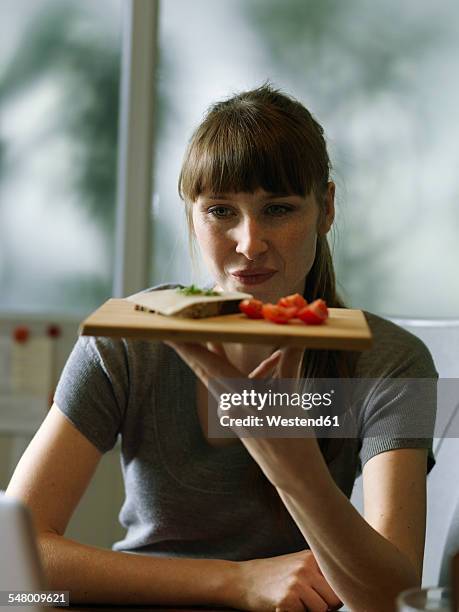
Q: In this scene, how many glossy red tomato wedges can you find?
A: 4